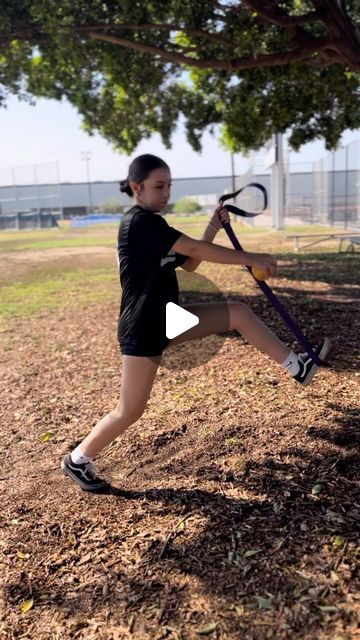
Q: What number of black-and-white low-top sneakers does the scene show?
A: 2